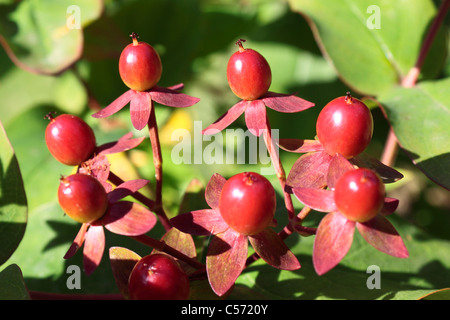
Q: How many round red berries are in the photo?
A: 8